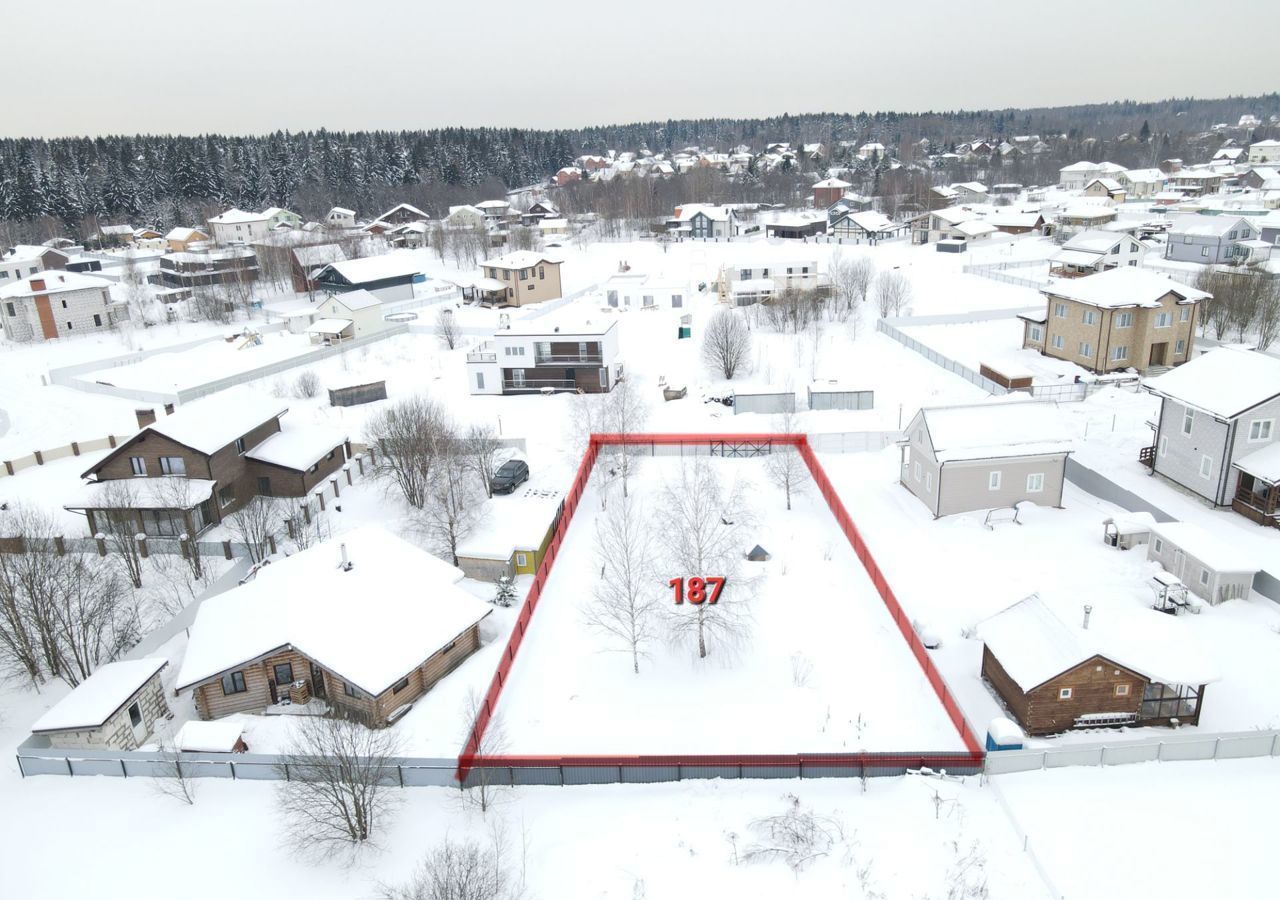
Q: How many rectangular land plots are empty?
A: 1